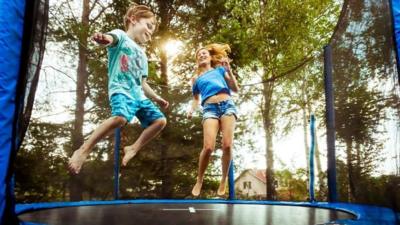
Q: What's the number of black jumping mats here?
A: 1